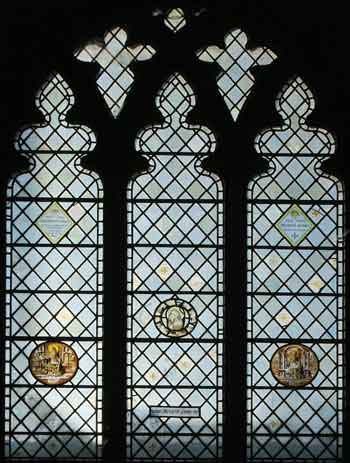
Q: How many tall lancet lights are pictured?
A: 3